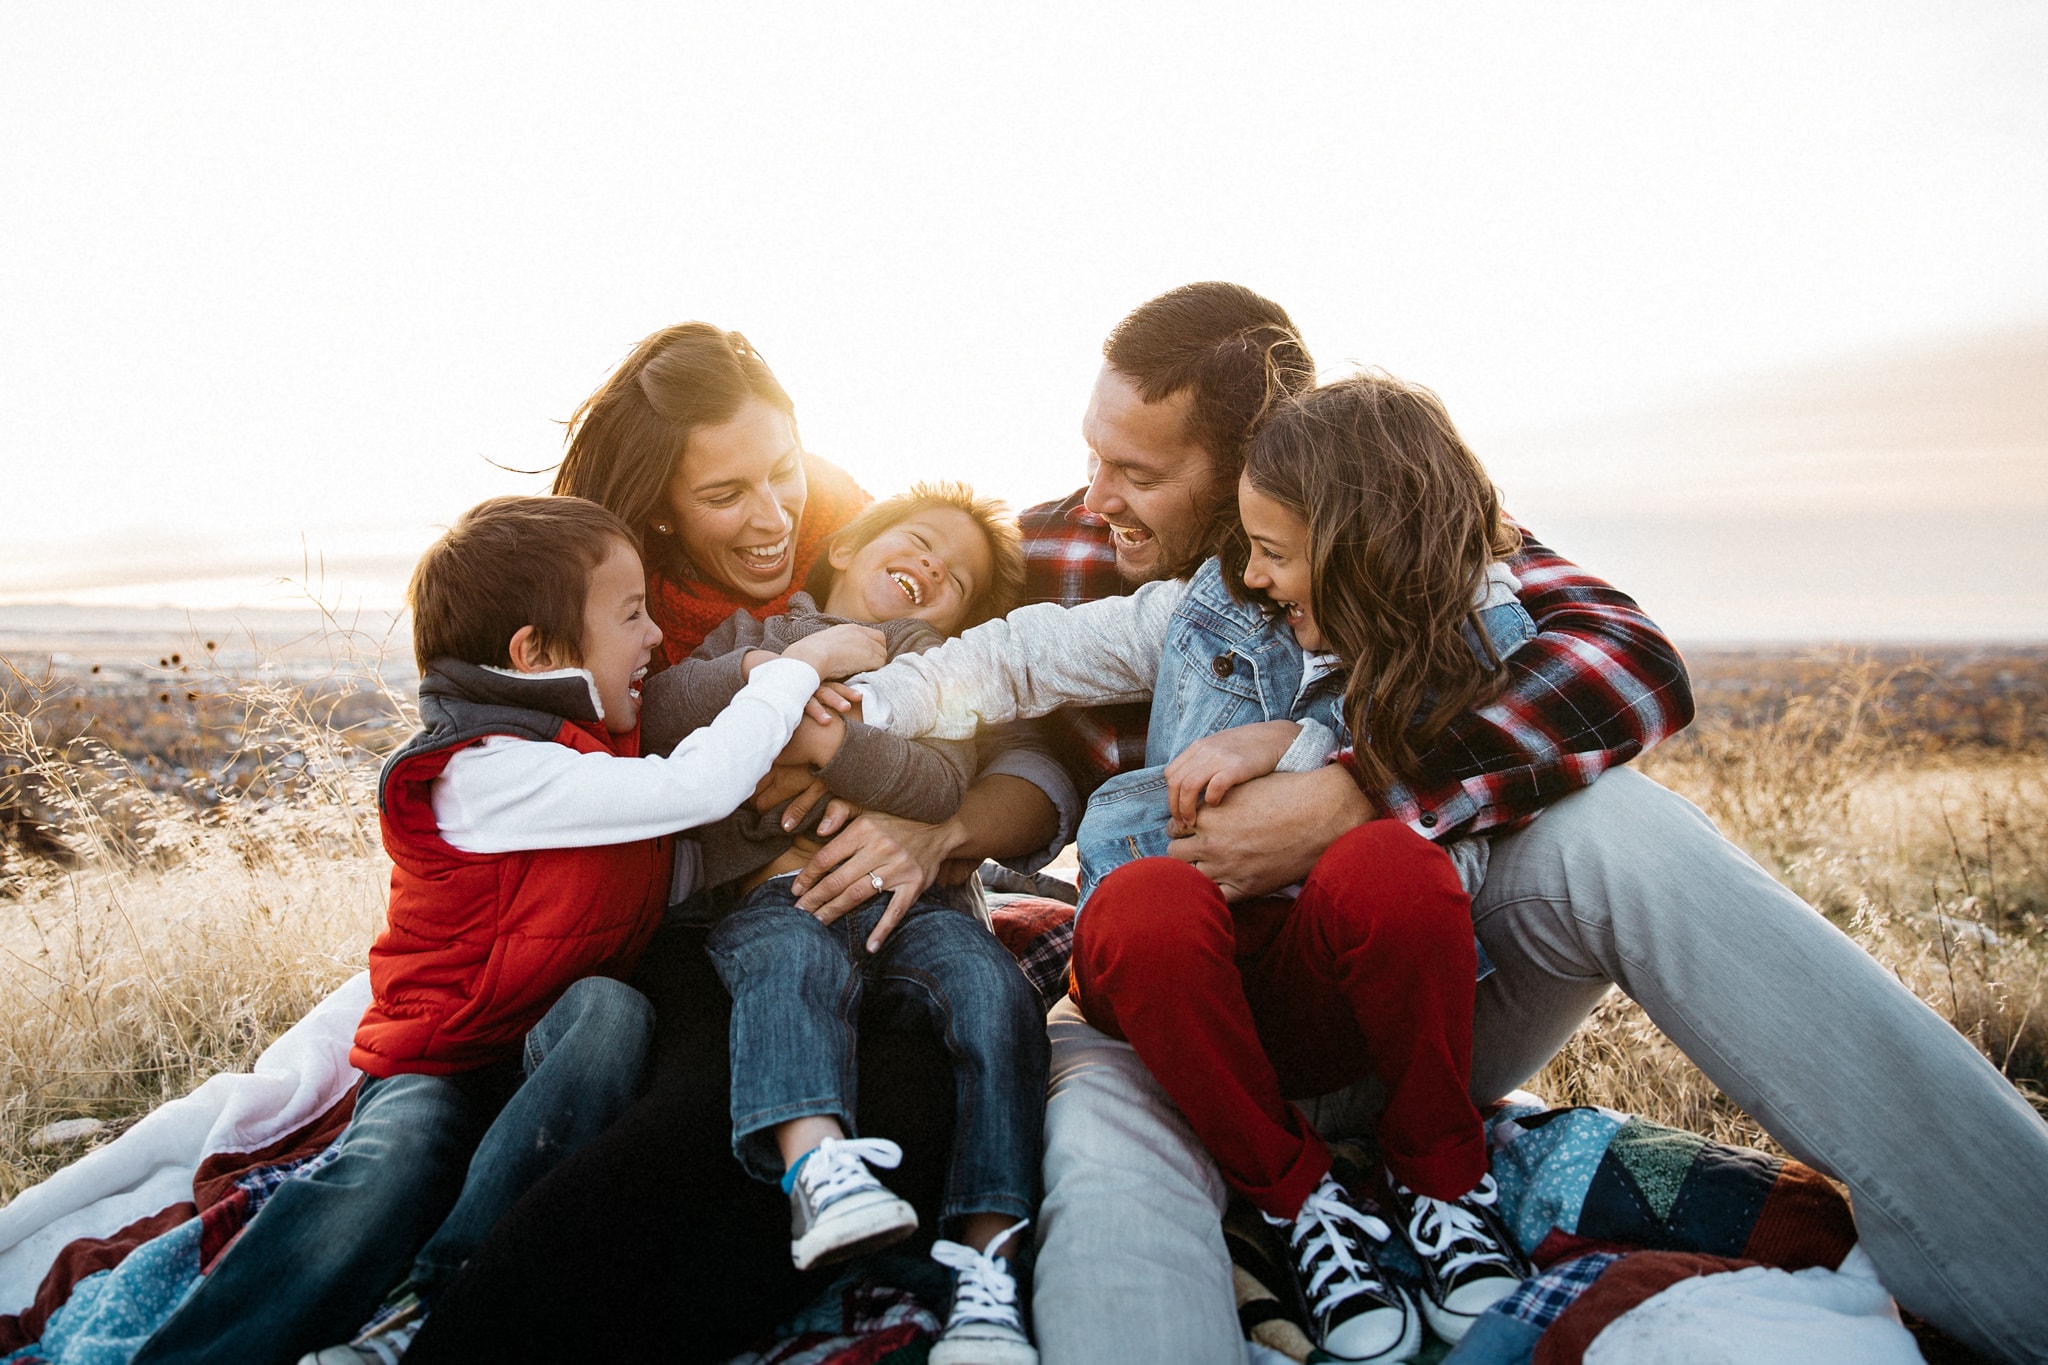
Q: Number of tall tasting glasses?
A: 0